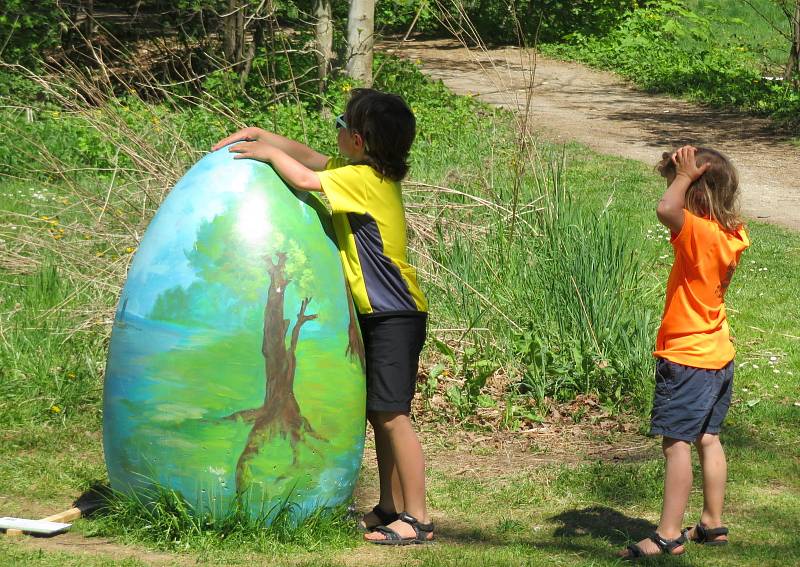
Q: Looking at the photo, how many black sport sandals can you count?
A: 4